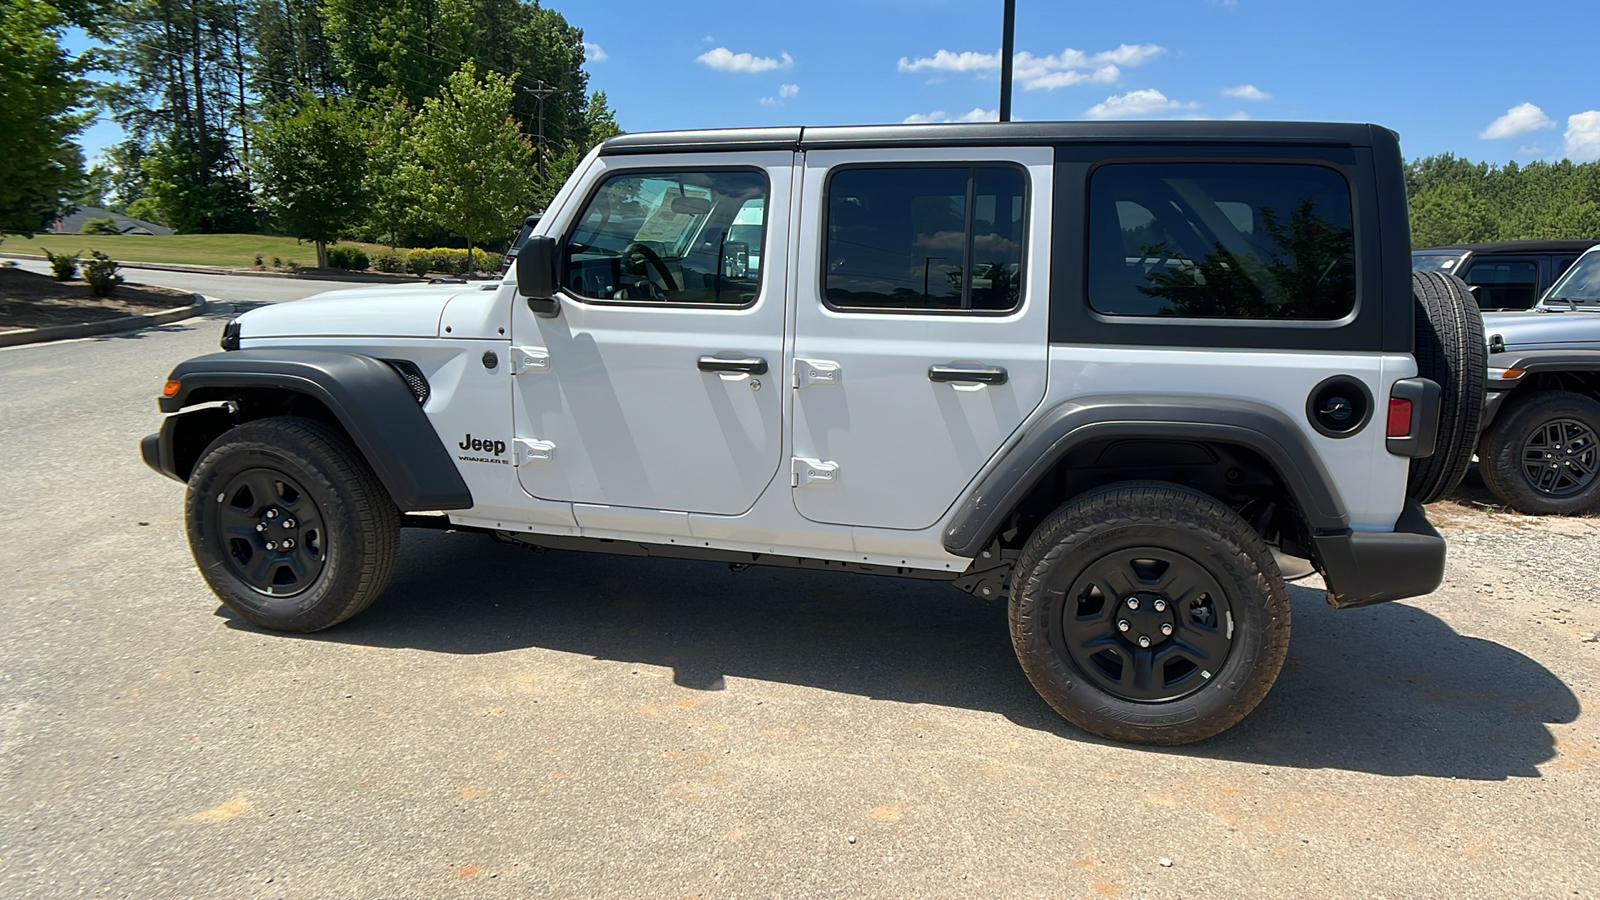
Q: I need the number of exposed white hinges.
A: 4